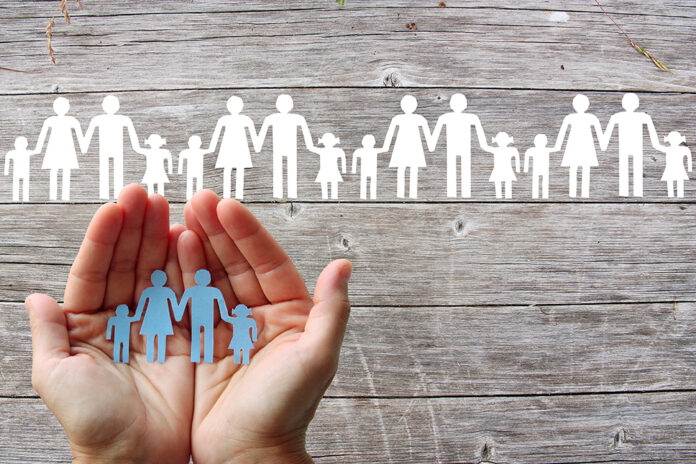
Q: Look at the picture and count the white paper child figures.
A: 8